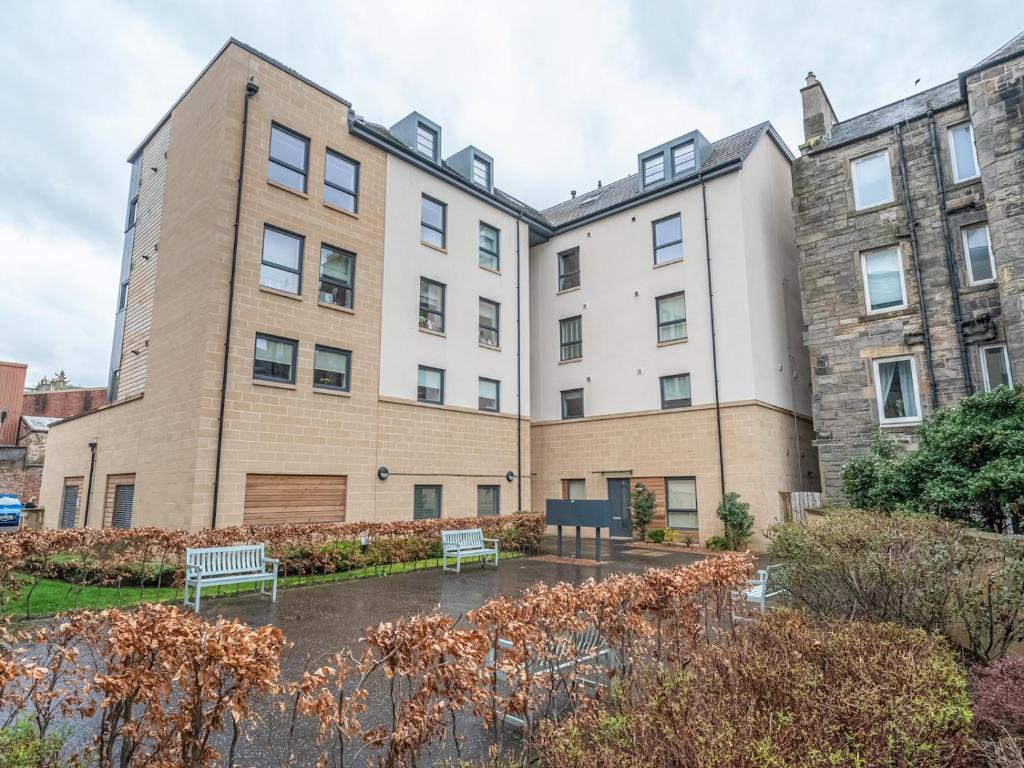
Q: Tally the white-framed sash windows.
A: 6